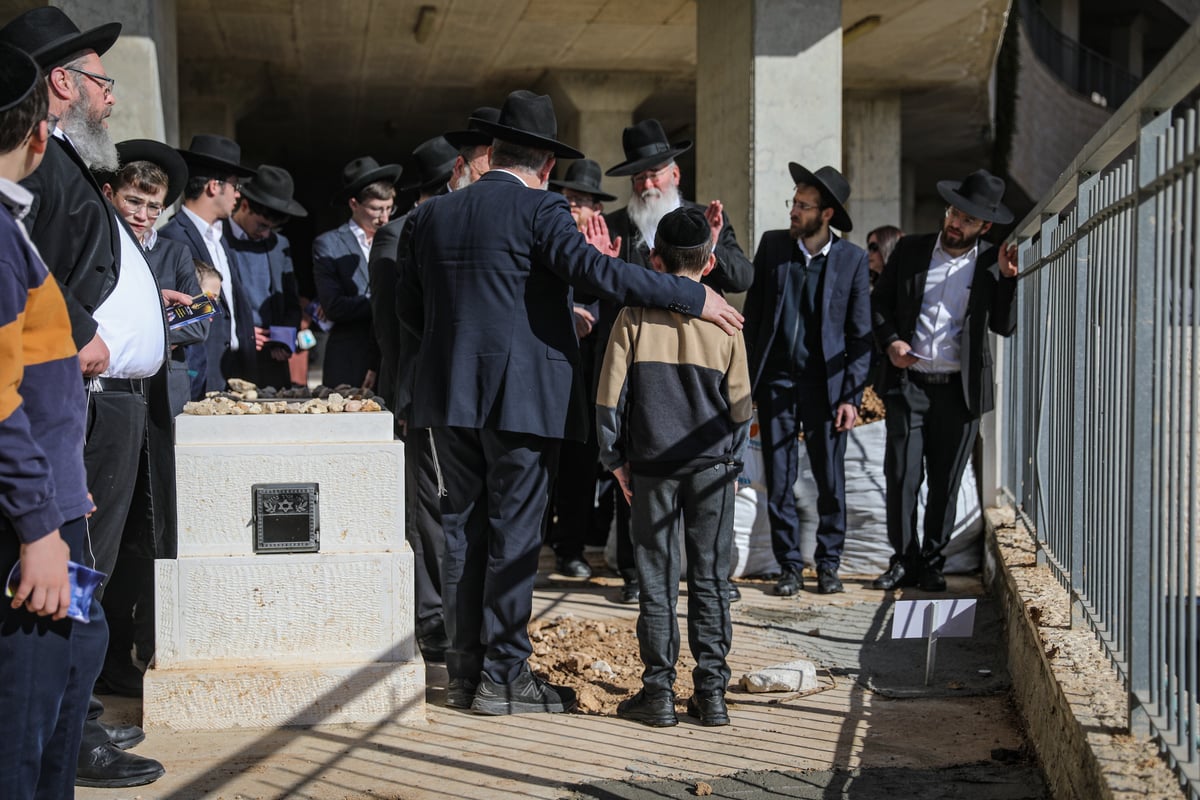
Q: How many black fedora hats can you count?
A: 12